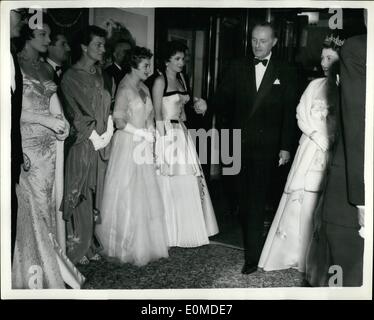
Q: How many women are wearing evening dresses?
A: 5